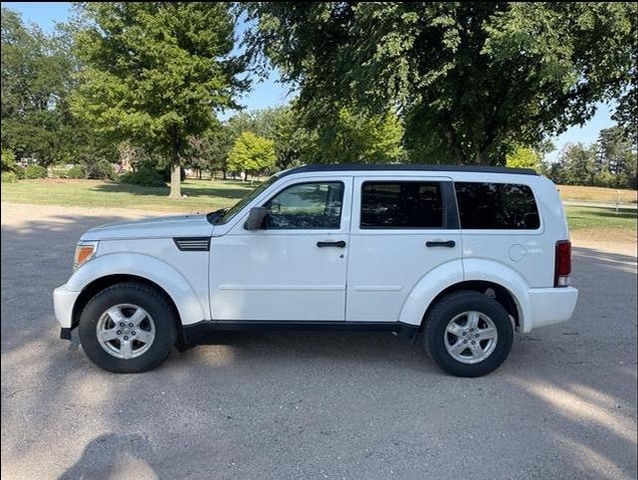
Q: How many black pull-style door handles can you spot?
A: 2